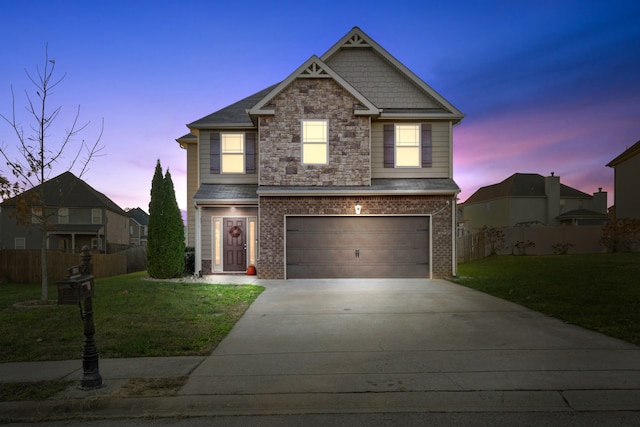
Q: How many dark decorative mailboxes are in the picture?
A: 1